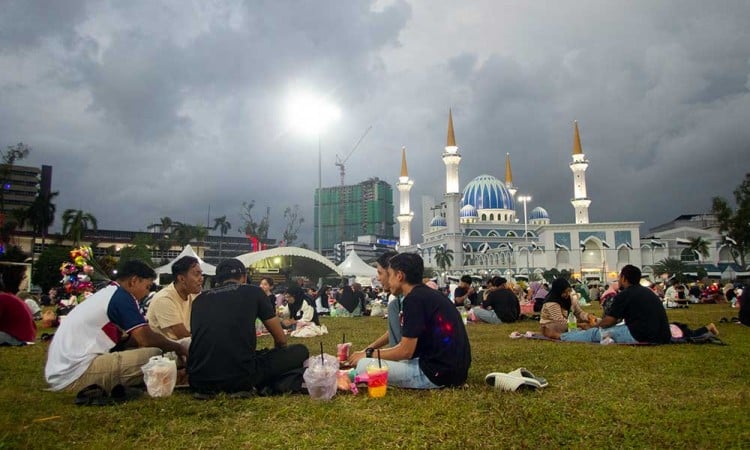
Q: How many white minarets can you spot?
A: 4